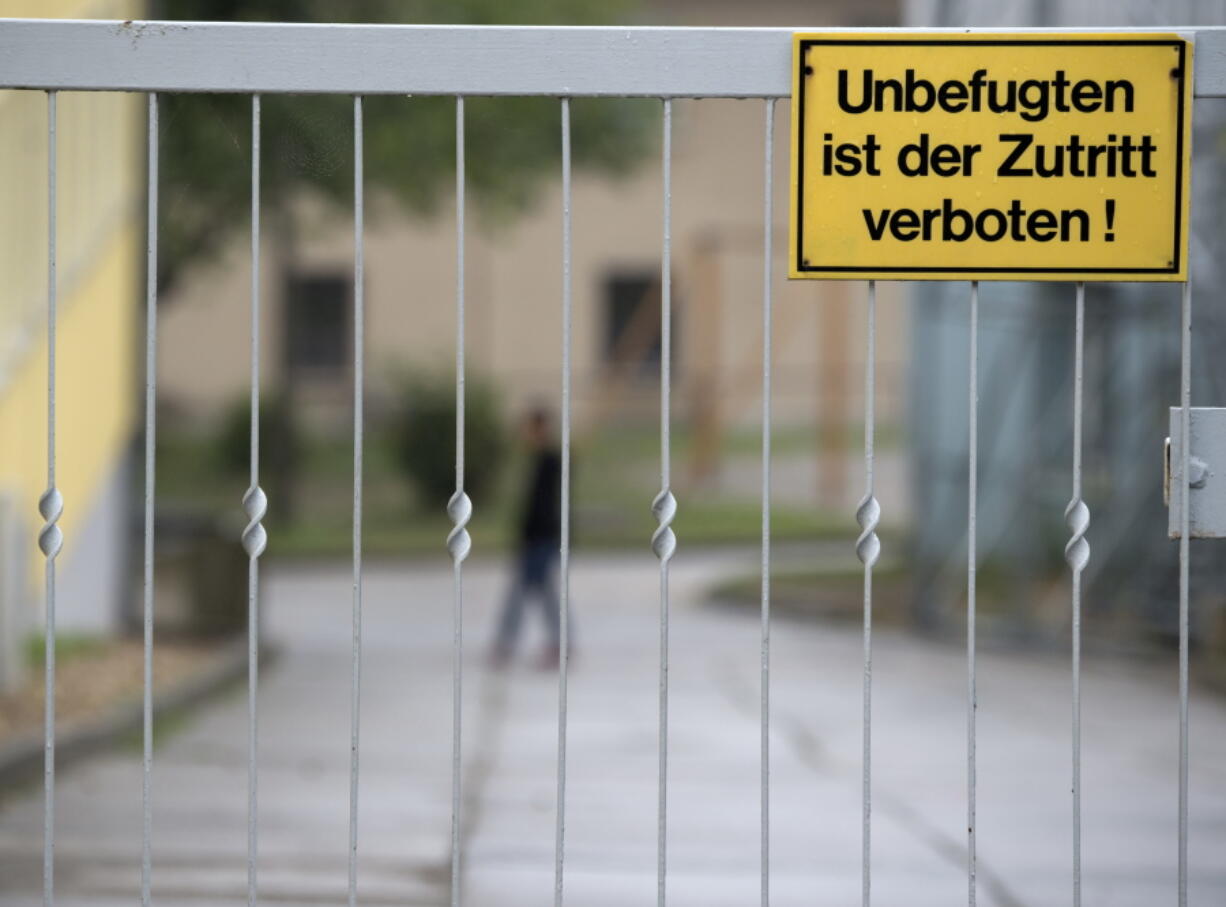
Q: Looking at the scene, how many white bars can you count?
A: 12